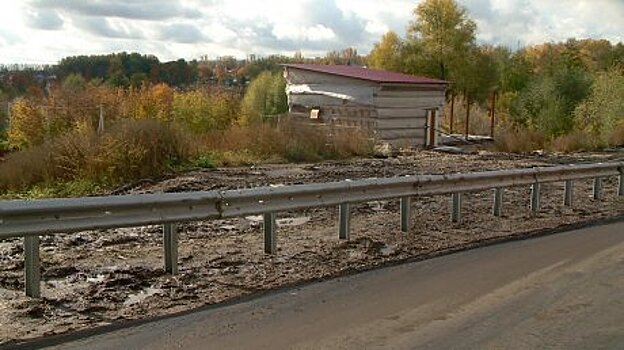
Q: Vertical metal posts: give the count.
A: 11